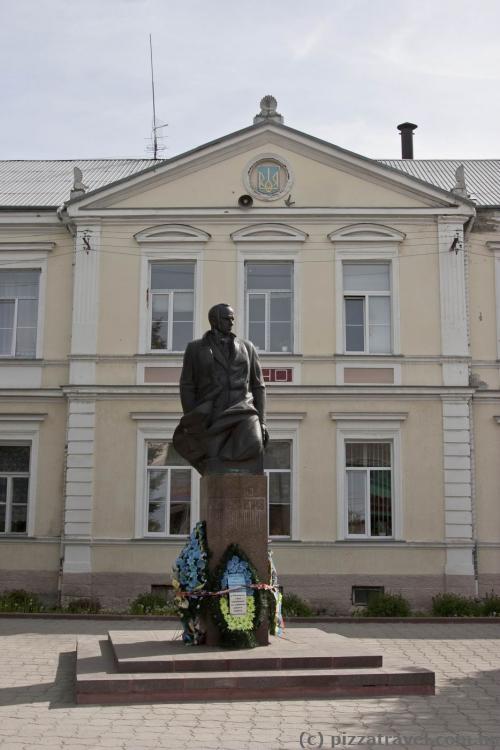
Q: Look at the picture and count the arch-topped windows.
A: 3